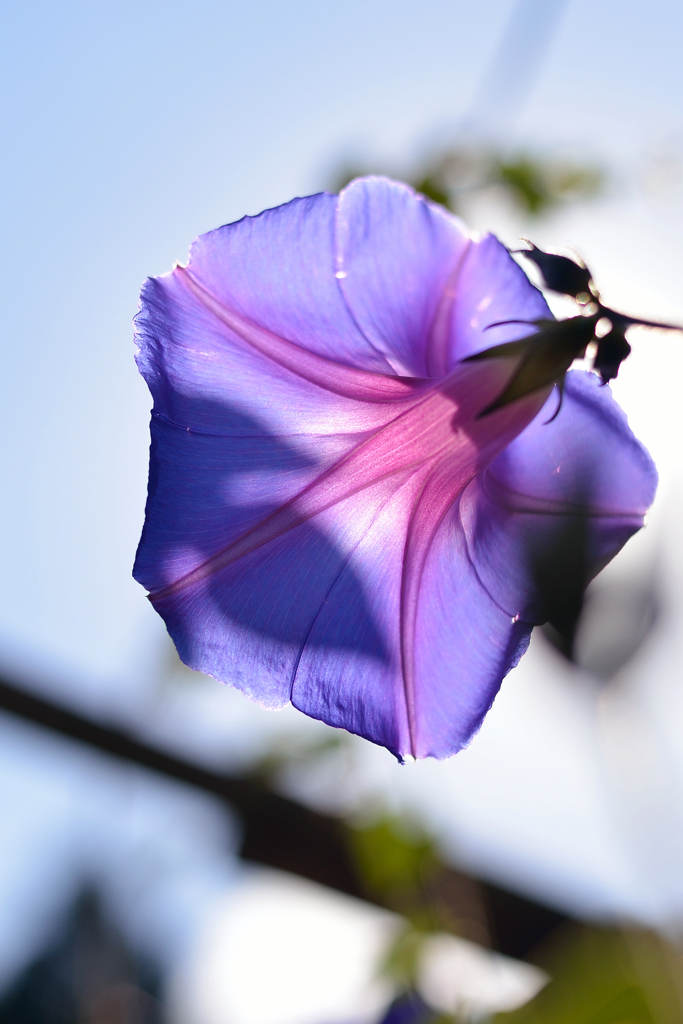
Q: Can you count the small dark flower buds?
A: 2